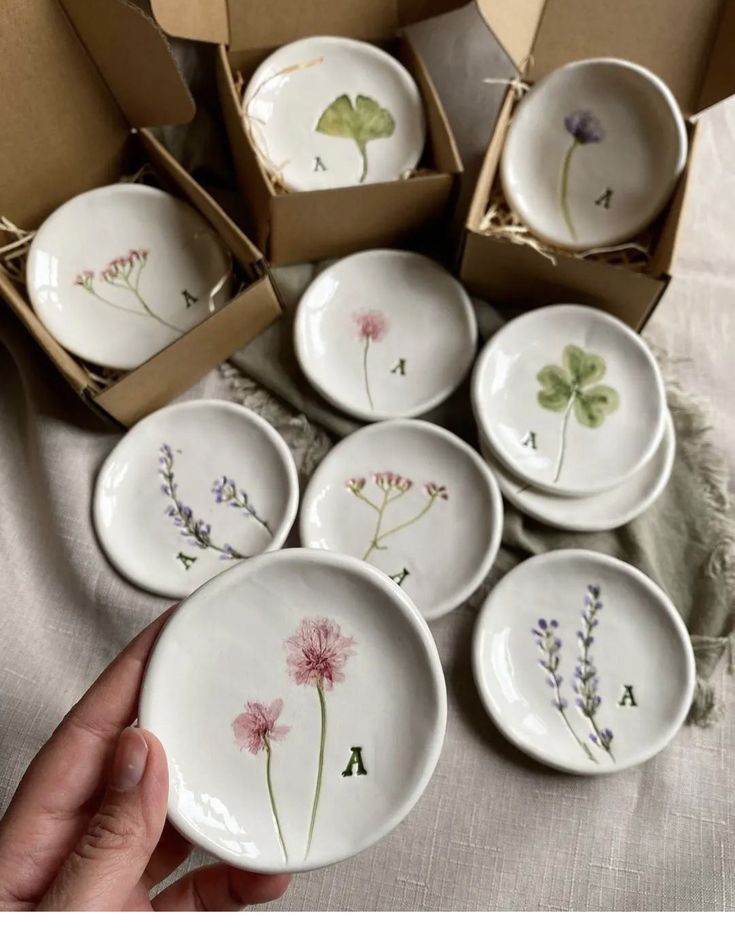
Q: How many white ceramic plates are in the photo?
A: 10